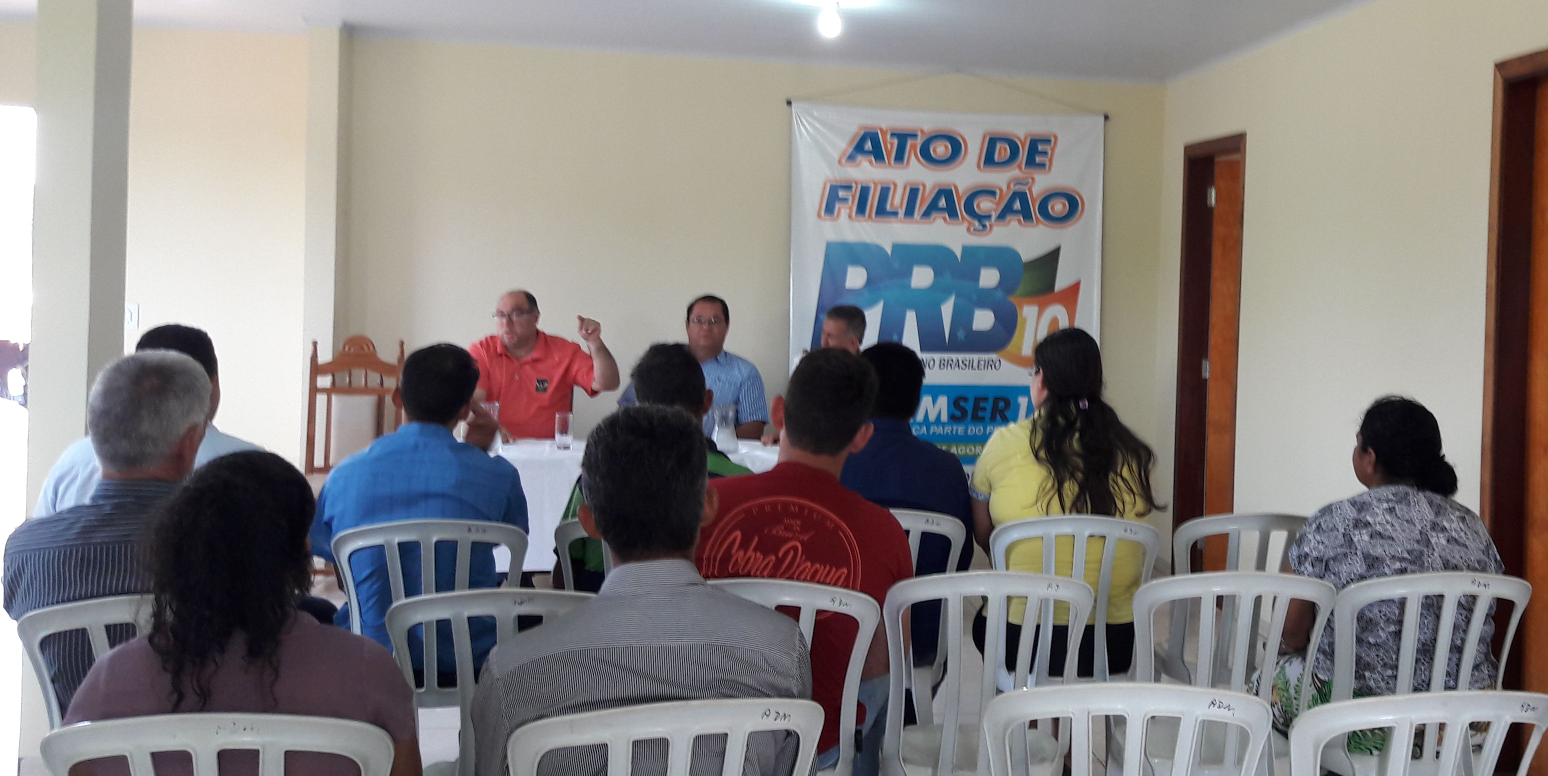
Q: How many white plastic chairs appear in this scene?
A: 15